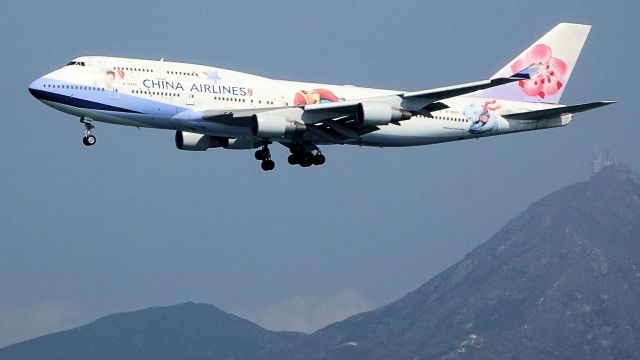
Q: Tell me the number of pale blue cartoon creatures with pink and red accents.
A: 1